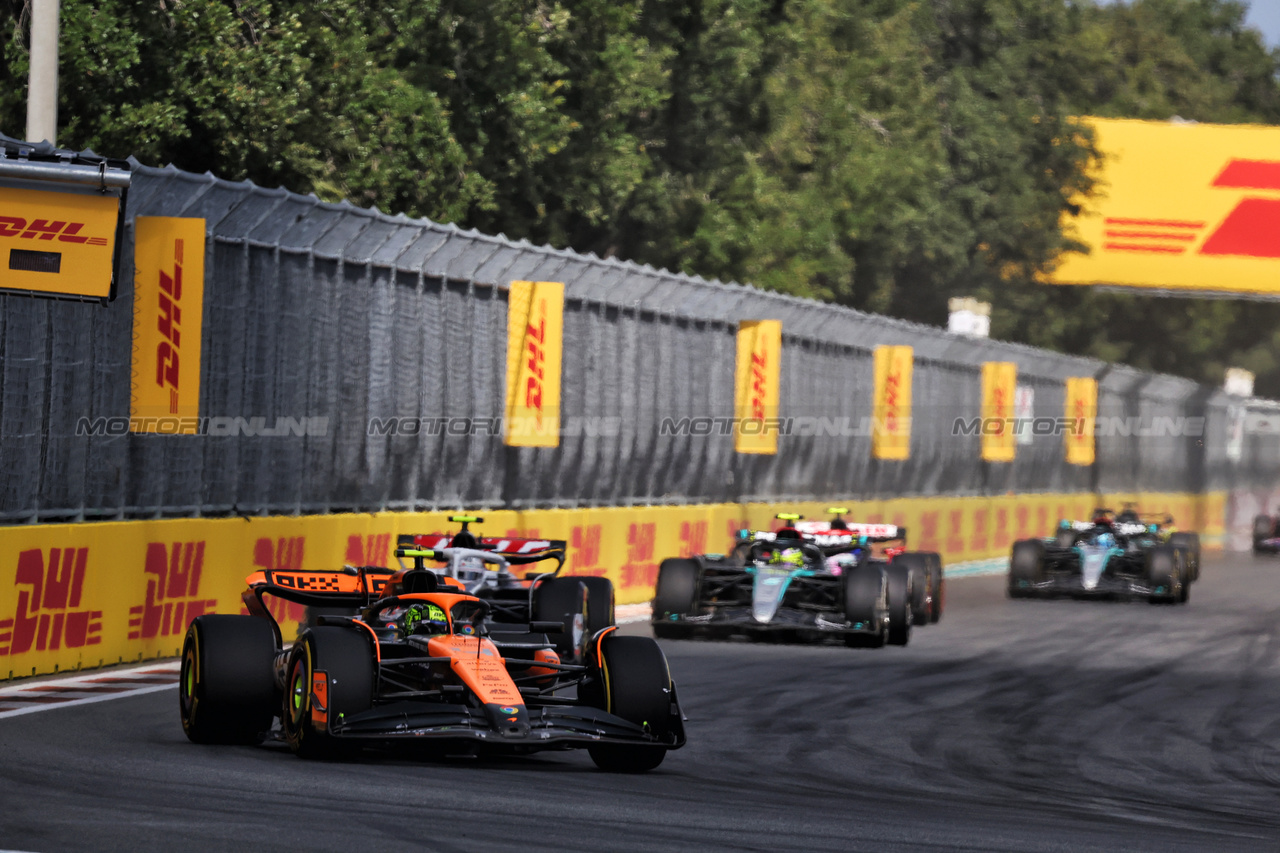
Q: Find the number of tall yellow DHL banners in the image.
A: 6